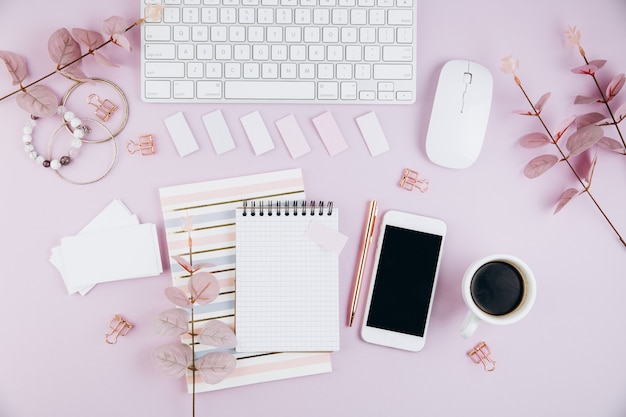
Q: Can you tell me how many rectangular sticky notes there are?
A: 7